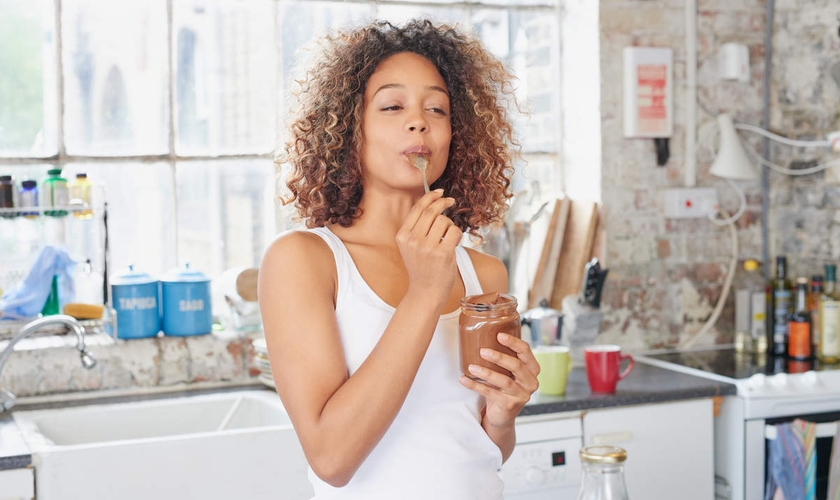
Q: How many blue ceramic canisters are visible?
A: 2